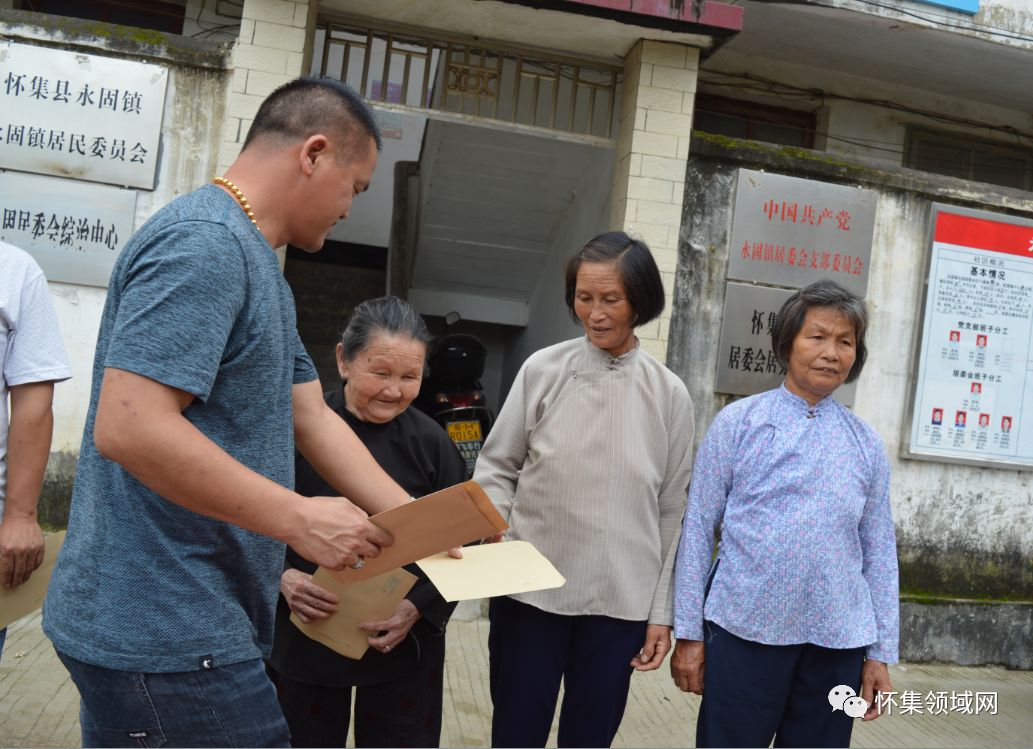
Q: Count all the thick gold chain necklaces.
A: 1